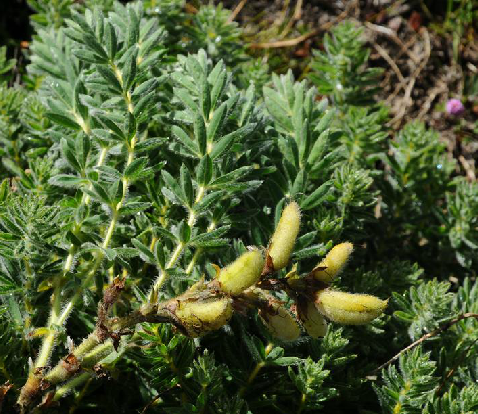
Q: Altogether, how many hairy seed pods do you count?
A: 7